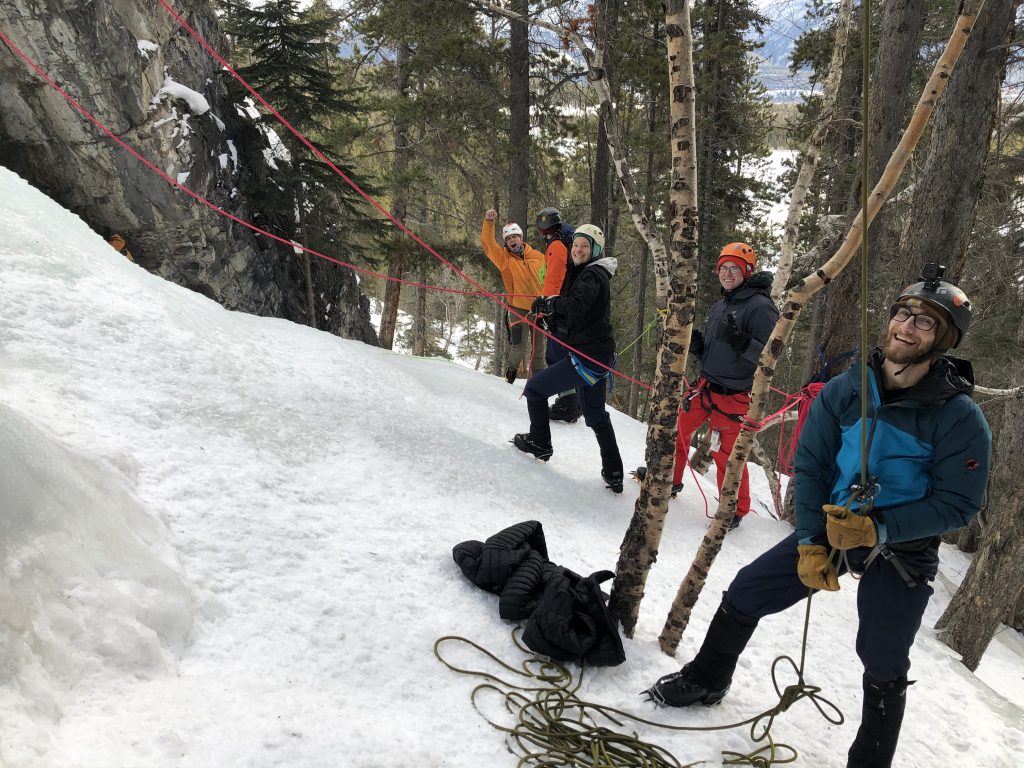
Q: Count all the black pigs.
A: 0